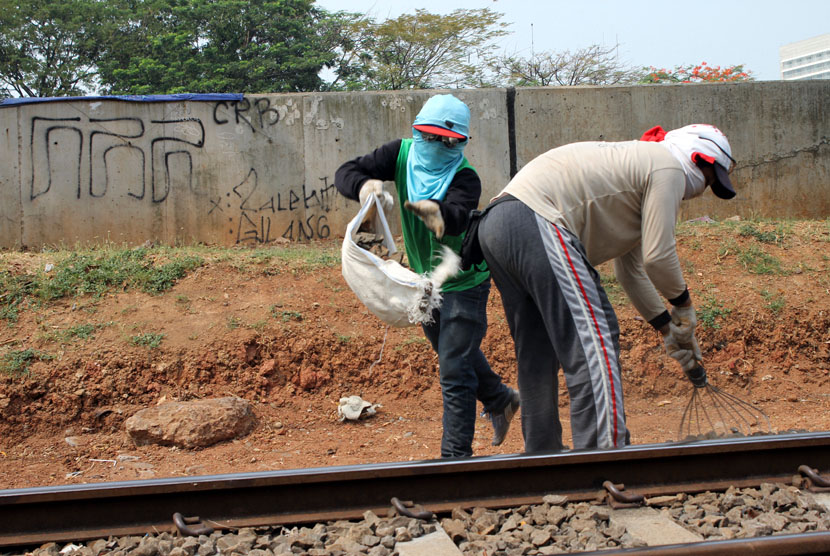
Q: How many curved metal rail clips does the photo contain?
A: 4